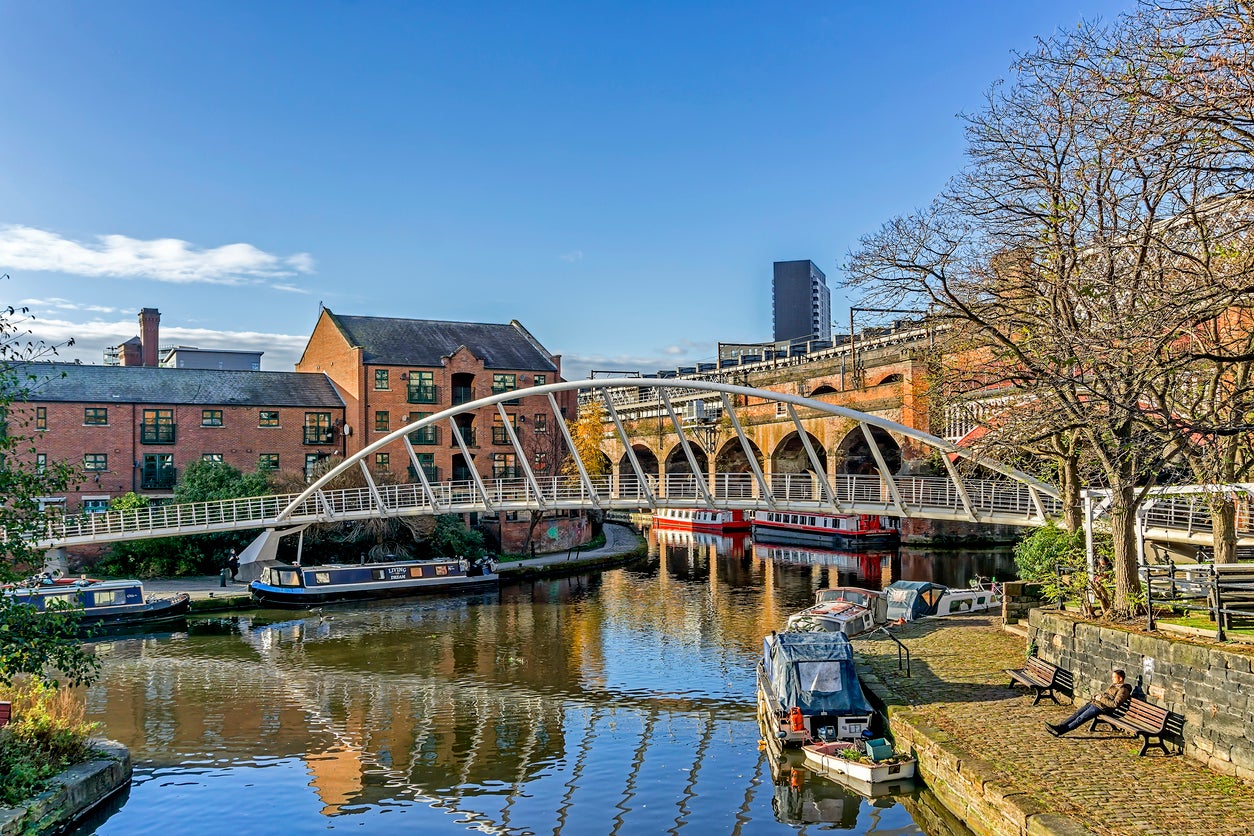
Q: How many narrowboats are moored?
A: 4